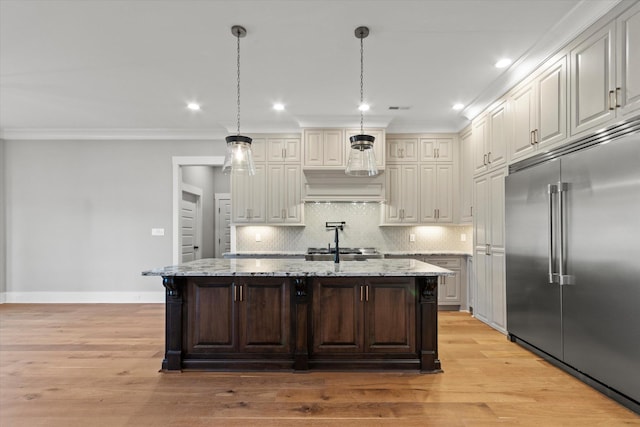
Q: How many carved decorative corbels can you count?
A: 3